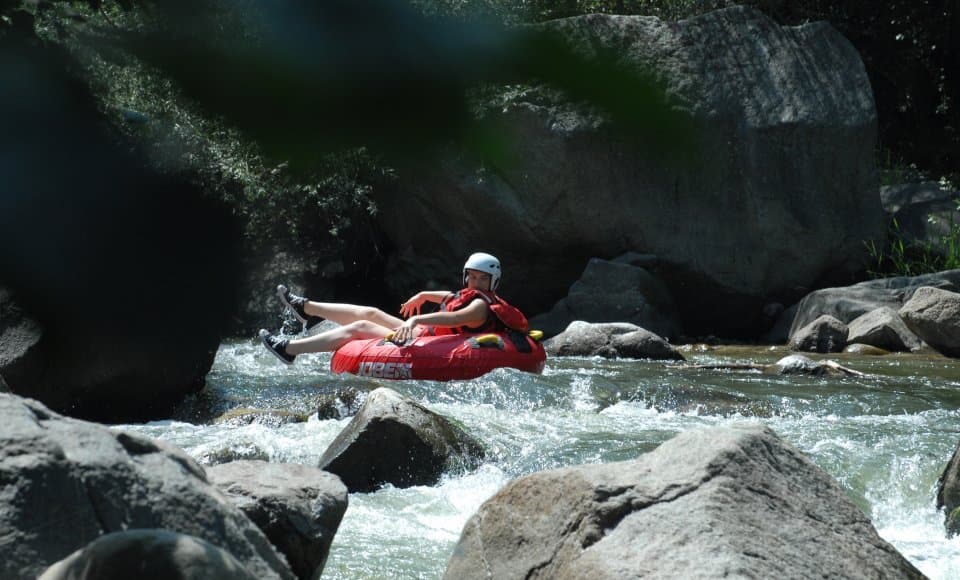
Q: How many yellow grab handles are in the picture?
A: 3